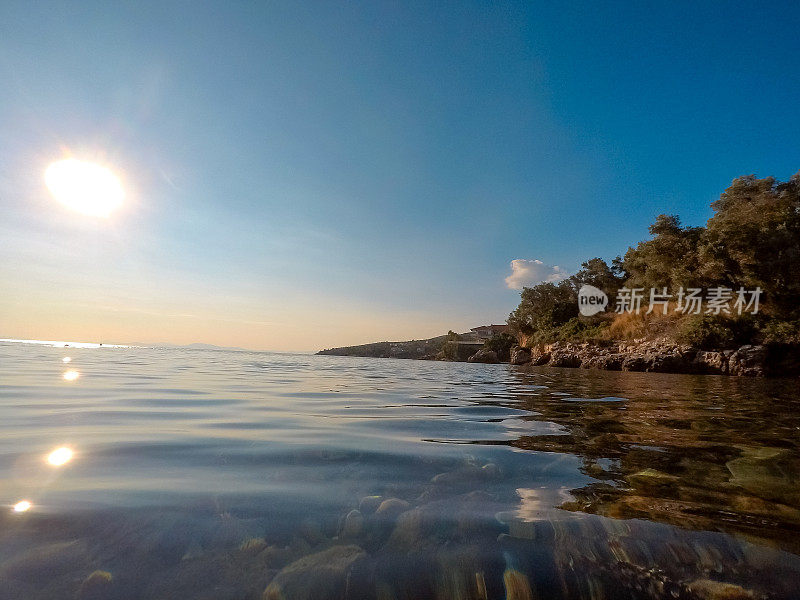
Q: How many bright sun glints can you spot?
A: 4